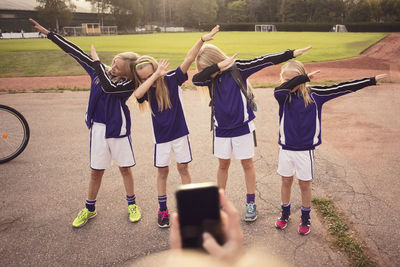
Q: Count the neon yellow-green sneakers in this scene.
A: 2